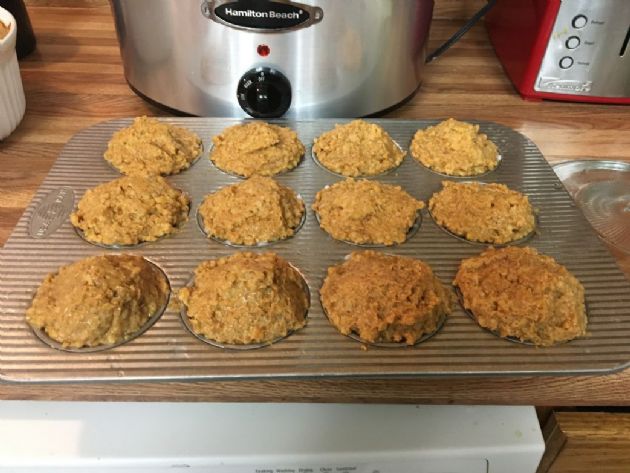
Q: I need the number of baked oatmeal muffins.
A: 12